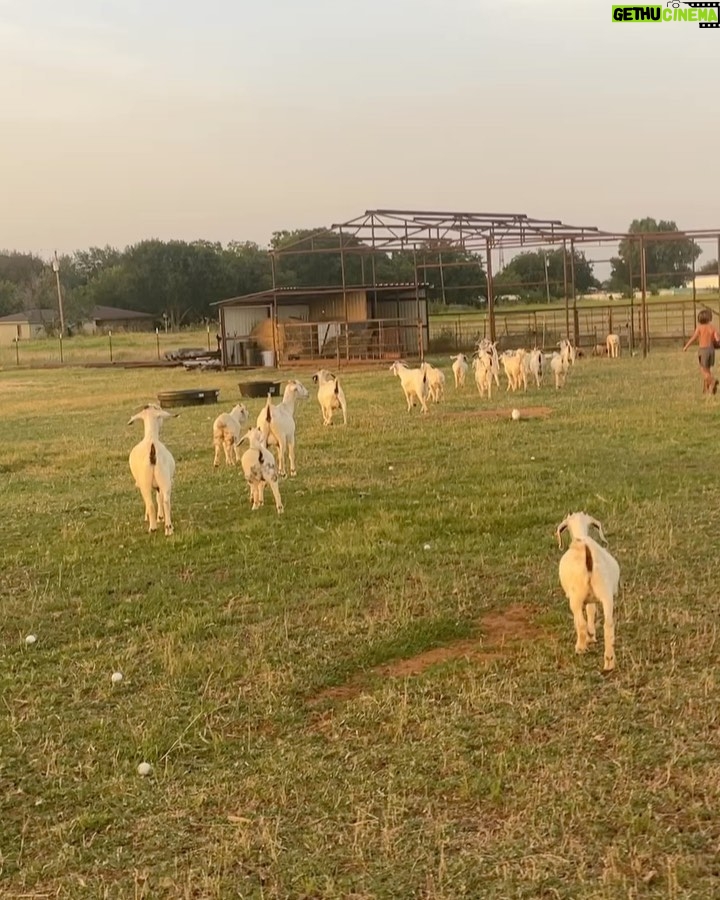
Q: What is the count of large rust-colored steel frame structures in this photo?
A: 1